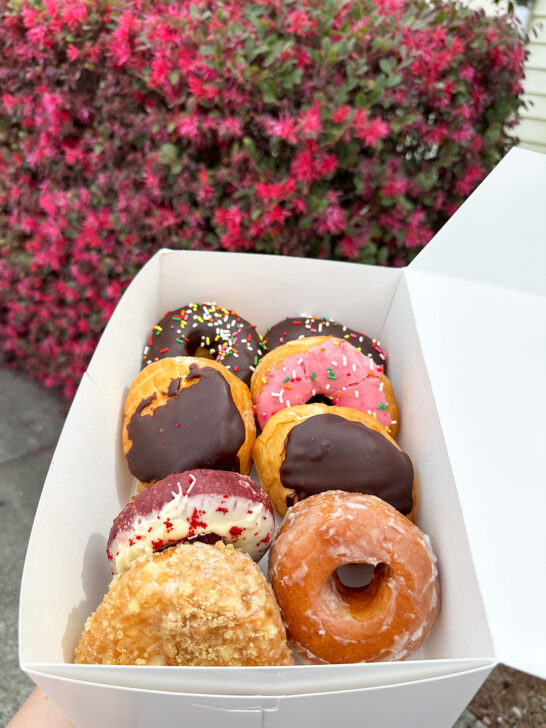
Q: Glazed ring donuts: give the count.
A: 1